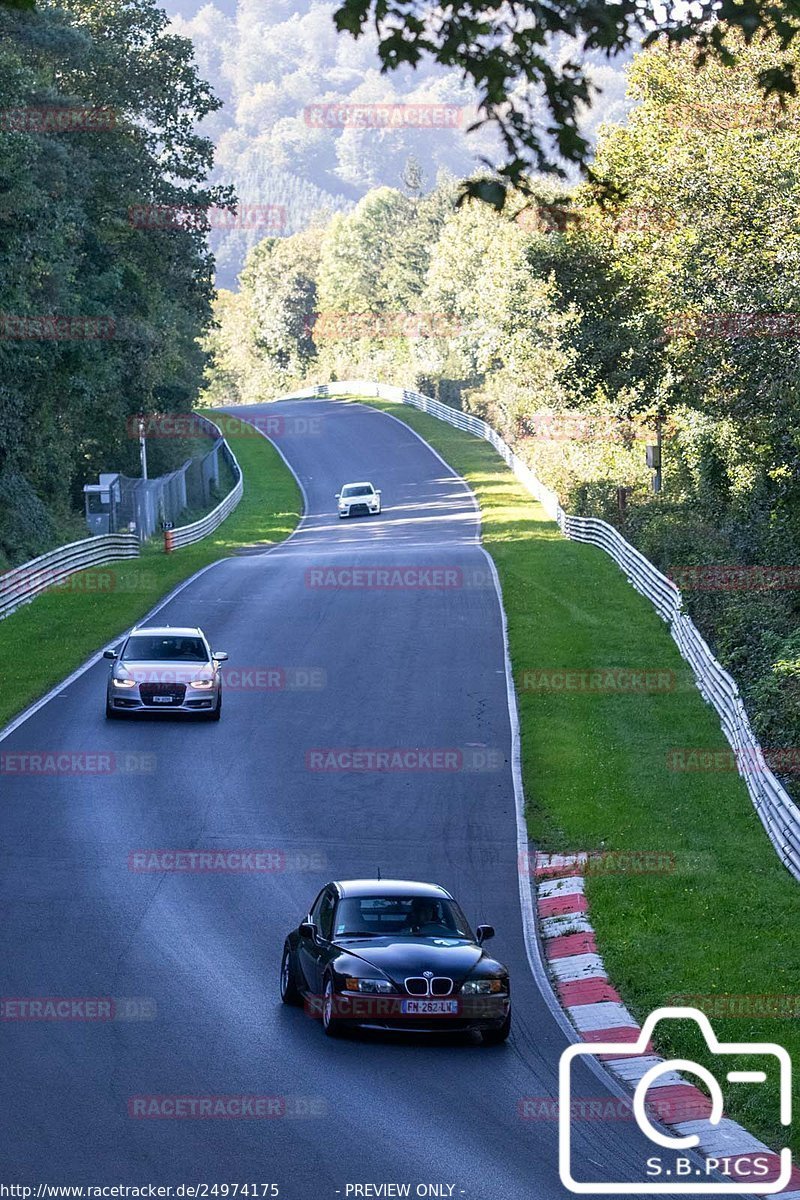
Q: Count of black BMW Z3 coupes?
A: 1